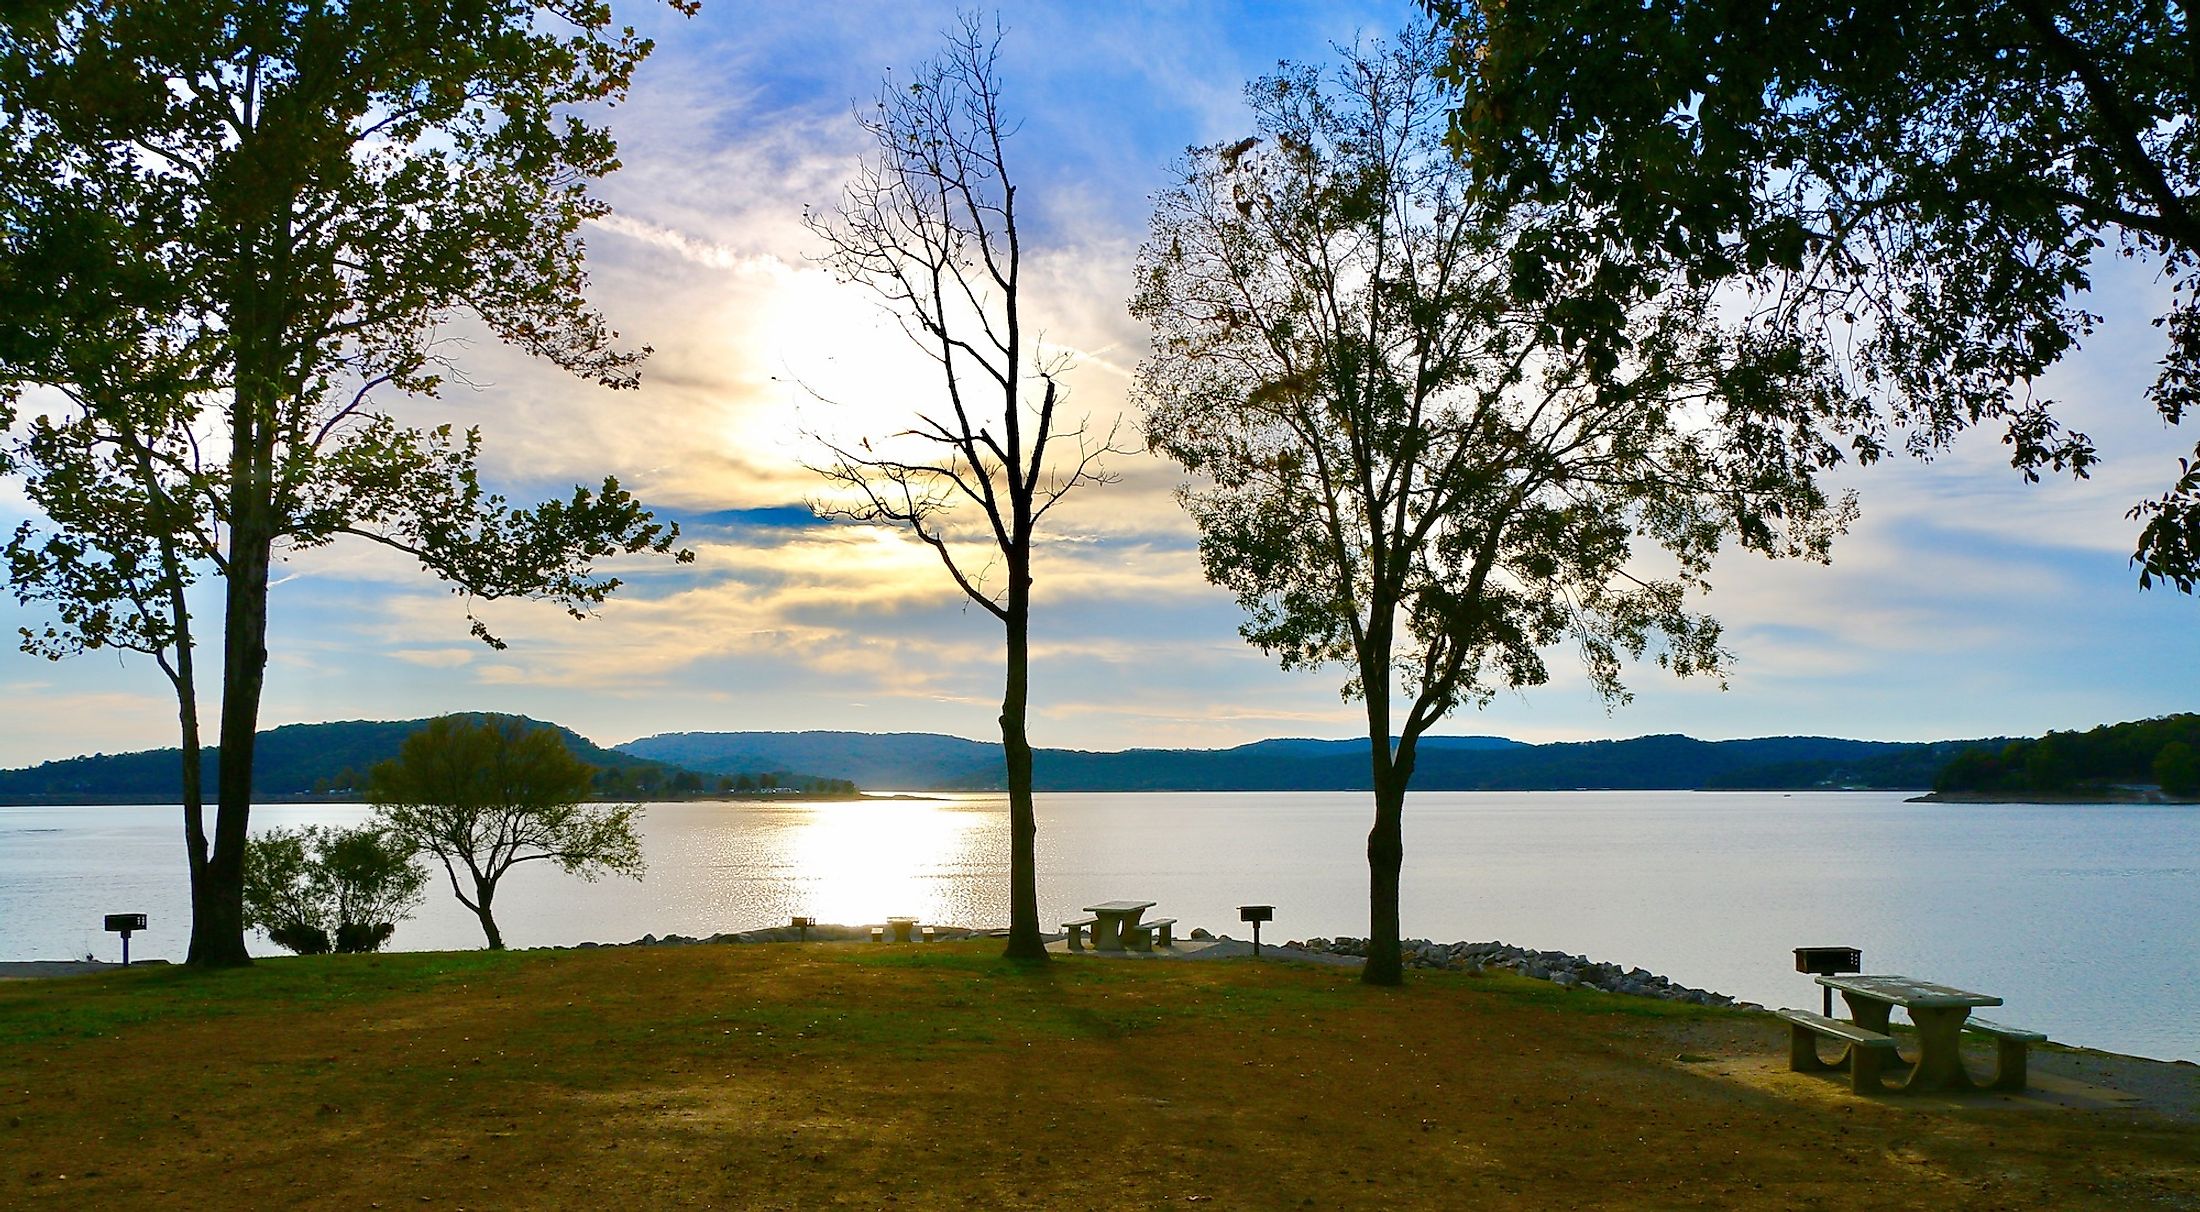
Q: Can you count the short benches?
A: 6